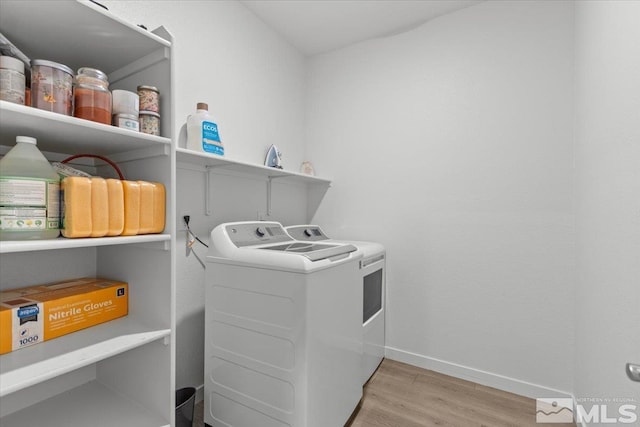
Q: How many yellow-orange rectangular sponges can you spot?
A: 6